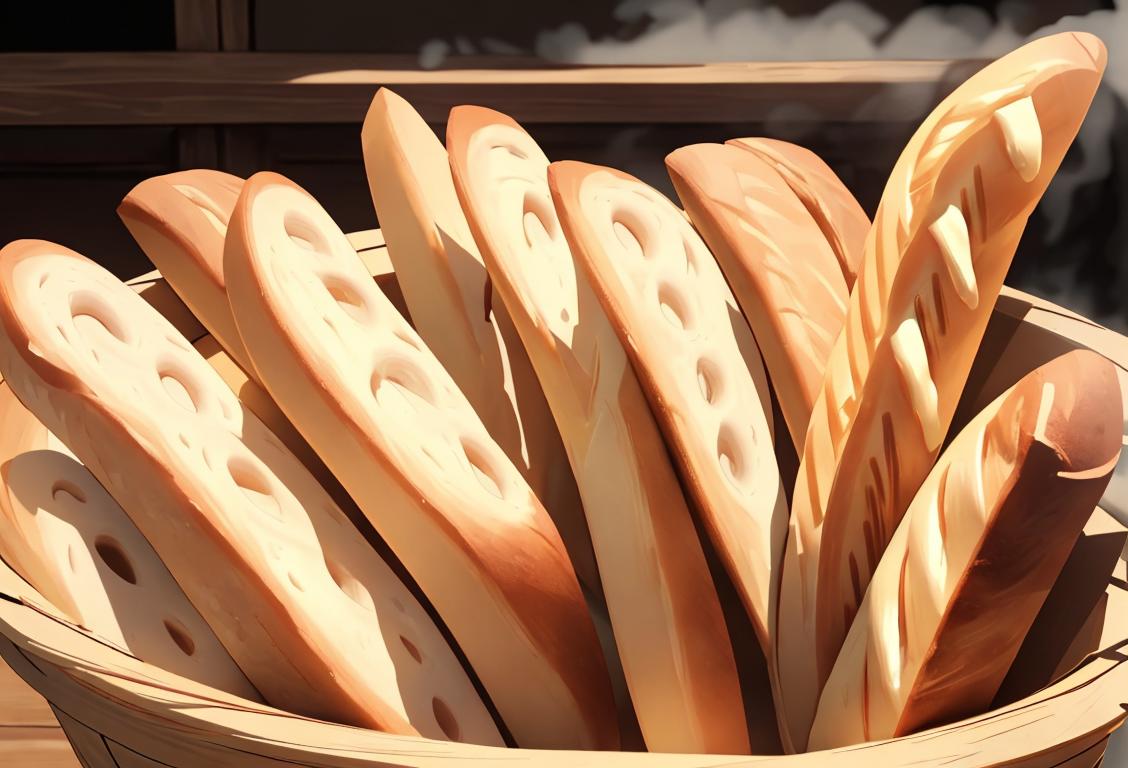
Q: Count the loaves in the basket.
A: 11